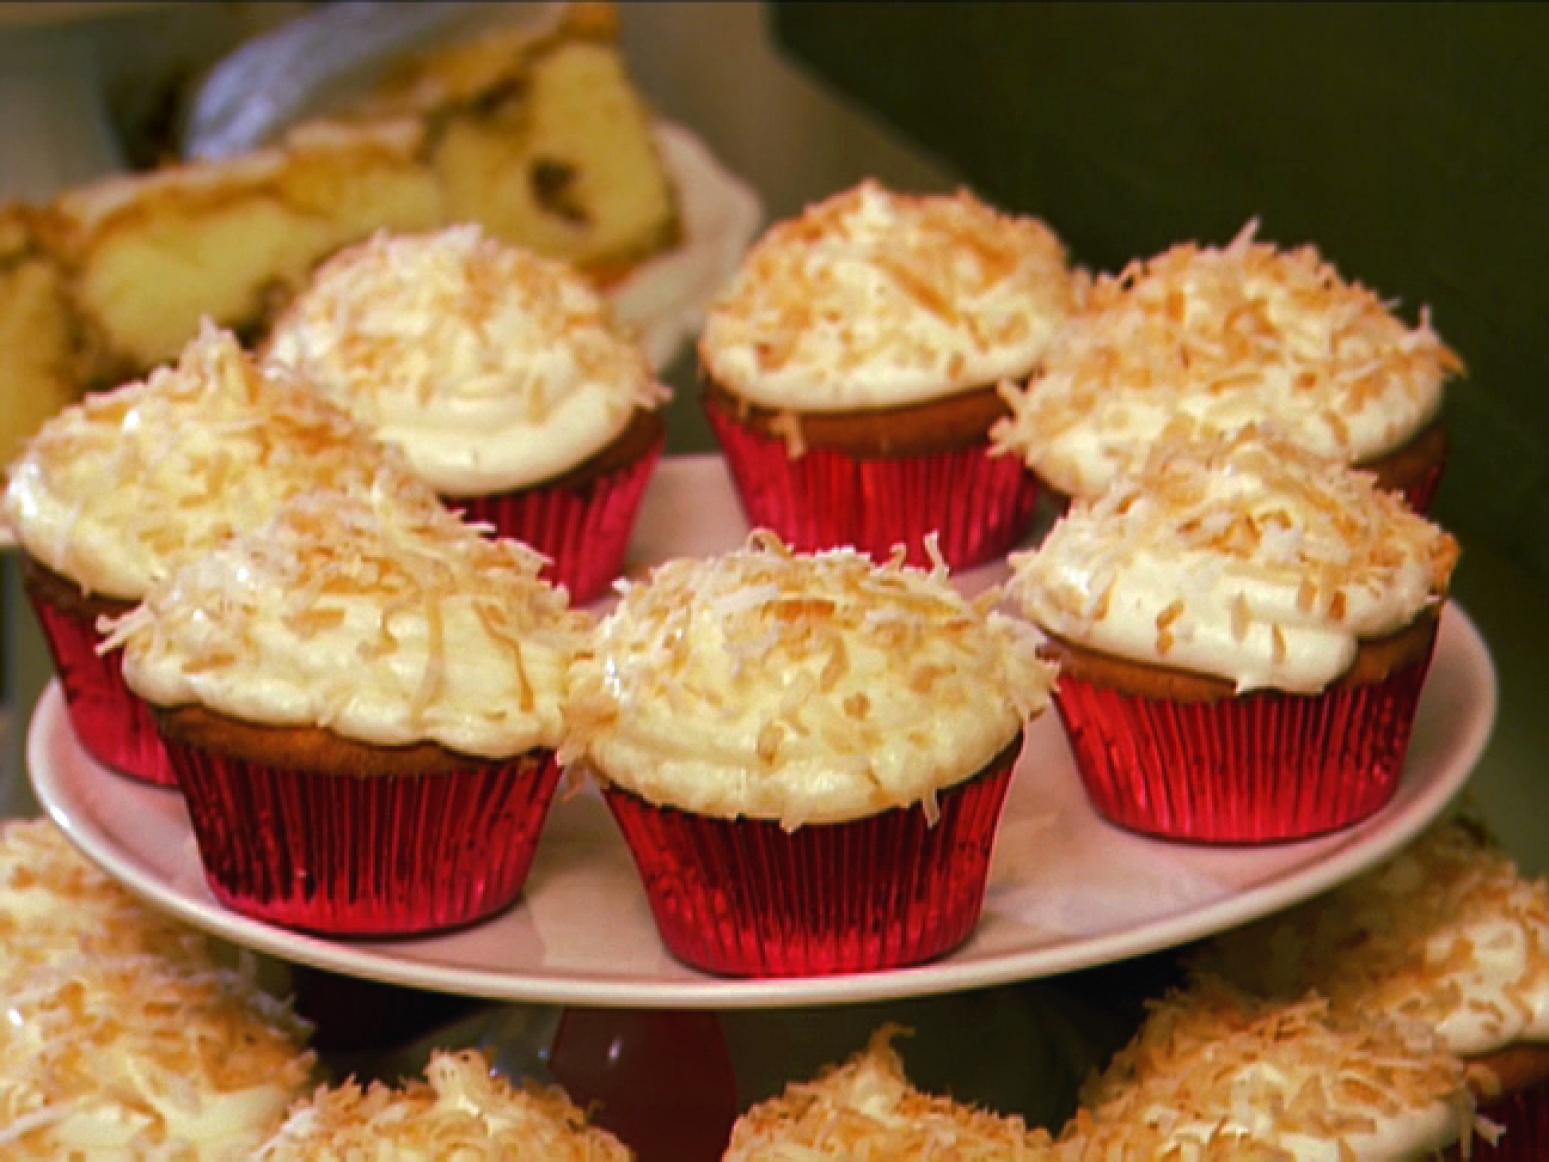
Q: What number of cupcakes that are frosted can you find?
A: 13